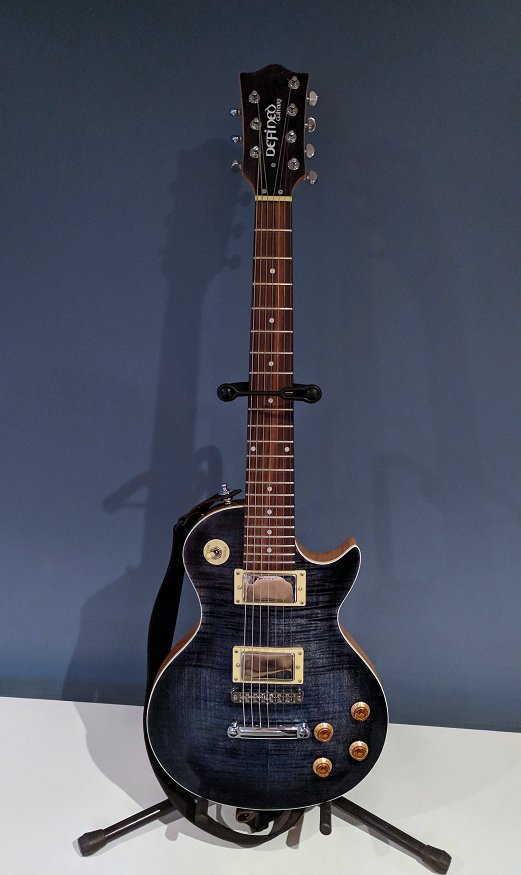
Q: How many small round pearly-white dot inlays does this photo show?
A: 10